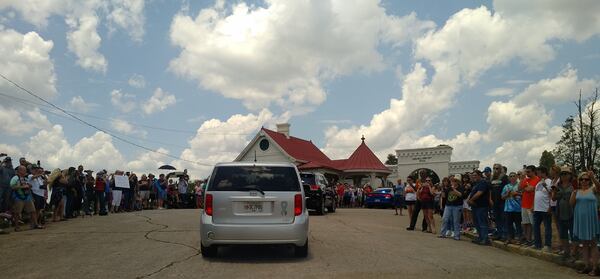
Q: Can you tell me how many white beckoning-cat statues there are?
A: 0